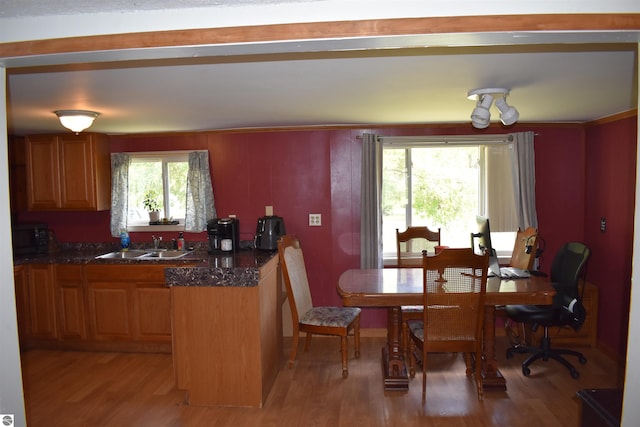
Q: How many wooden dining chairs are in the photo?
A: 4